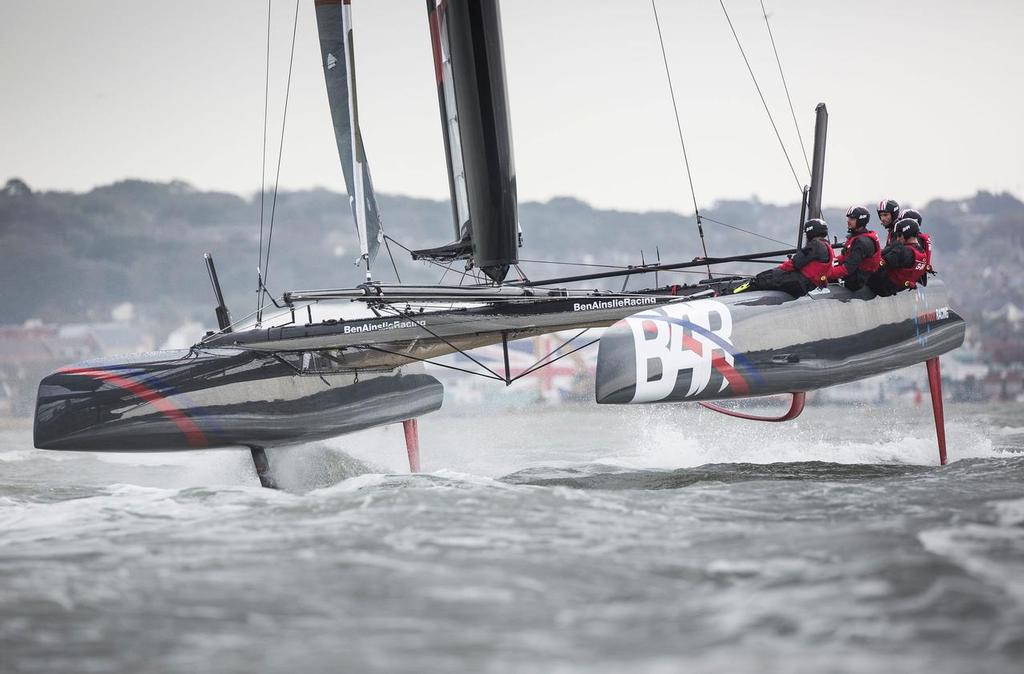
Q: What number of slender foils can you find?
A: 4